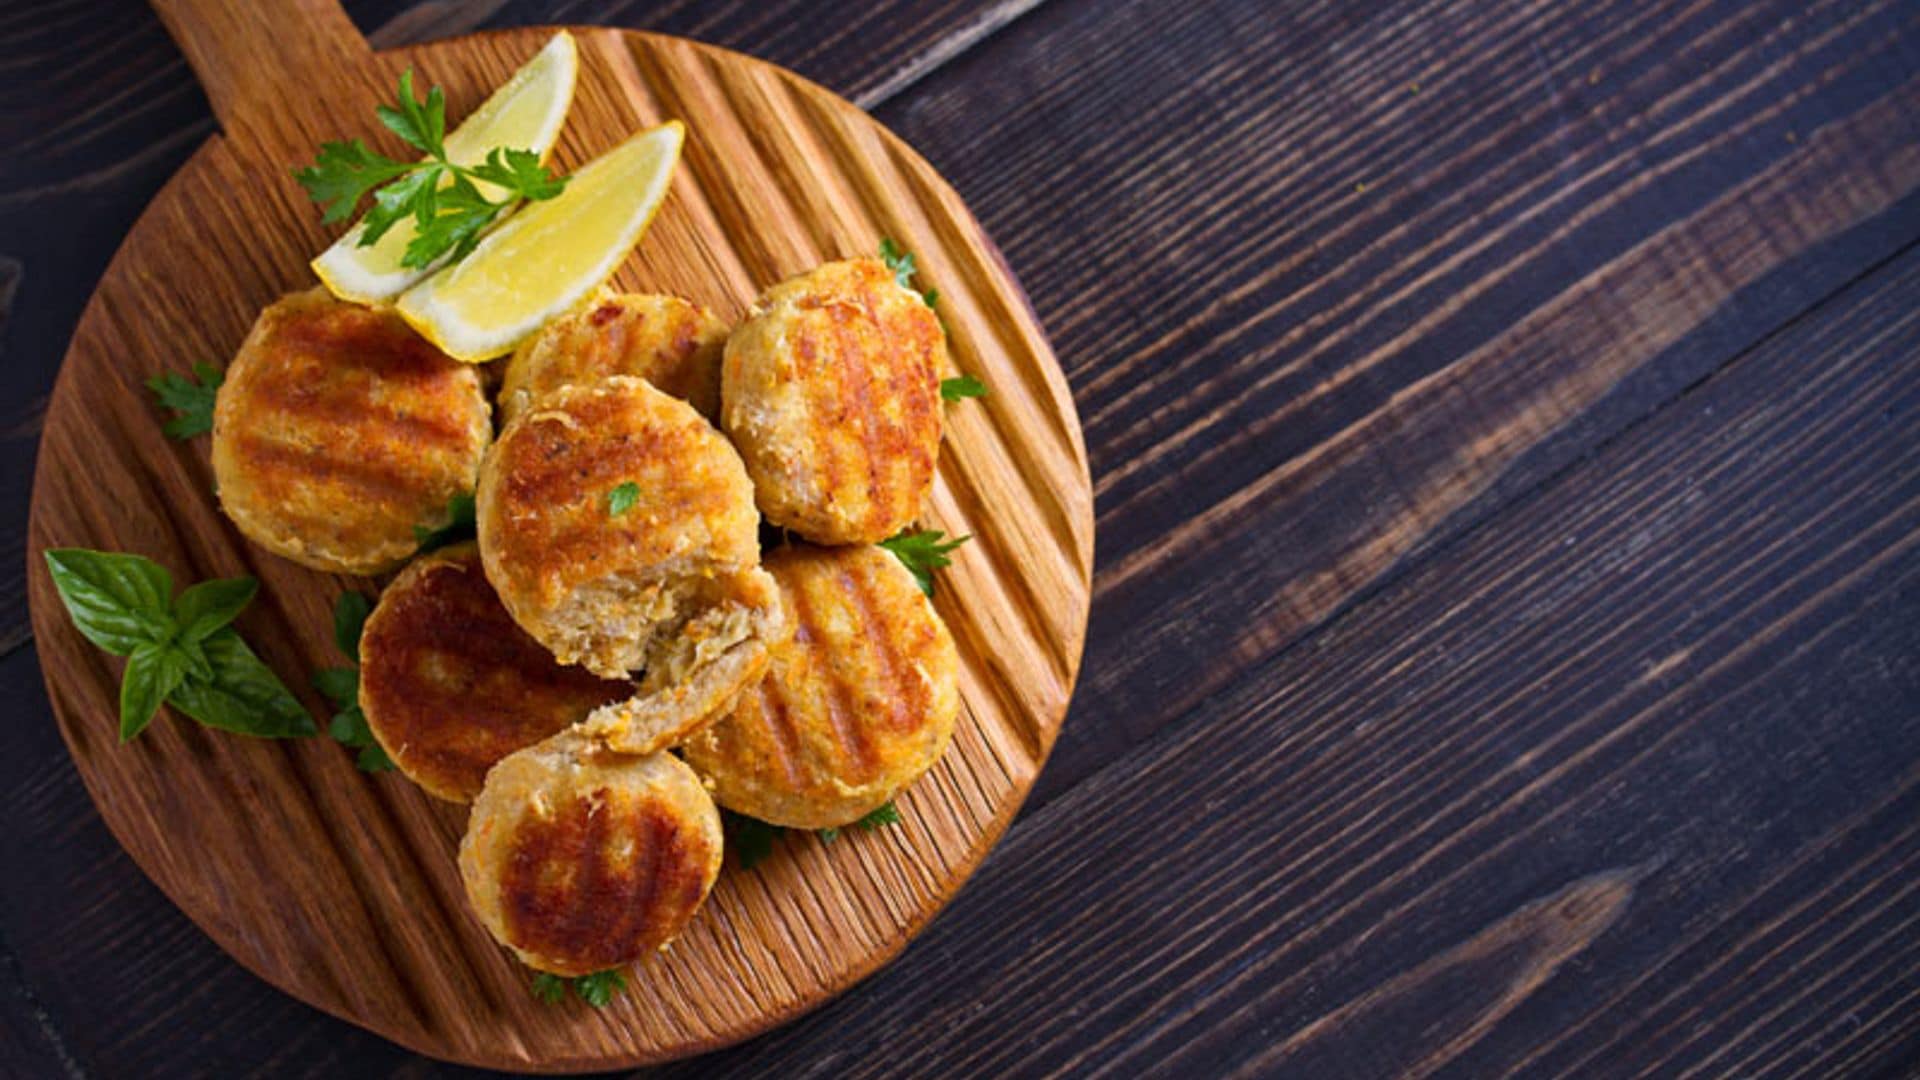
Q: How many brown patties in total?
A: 7